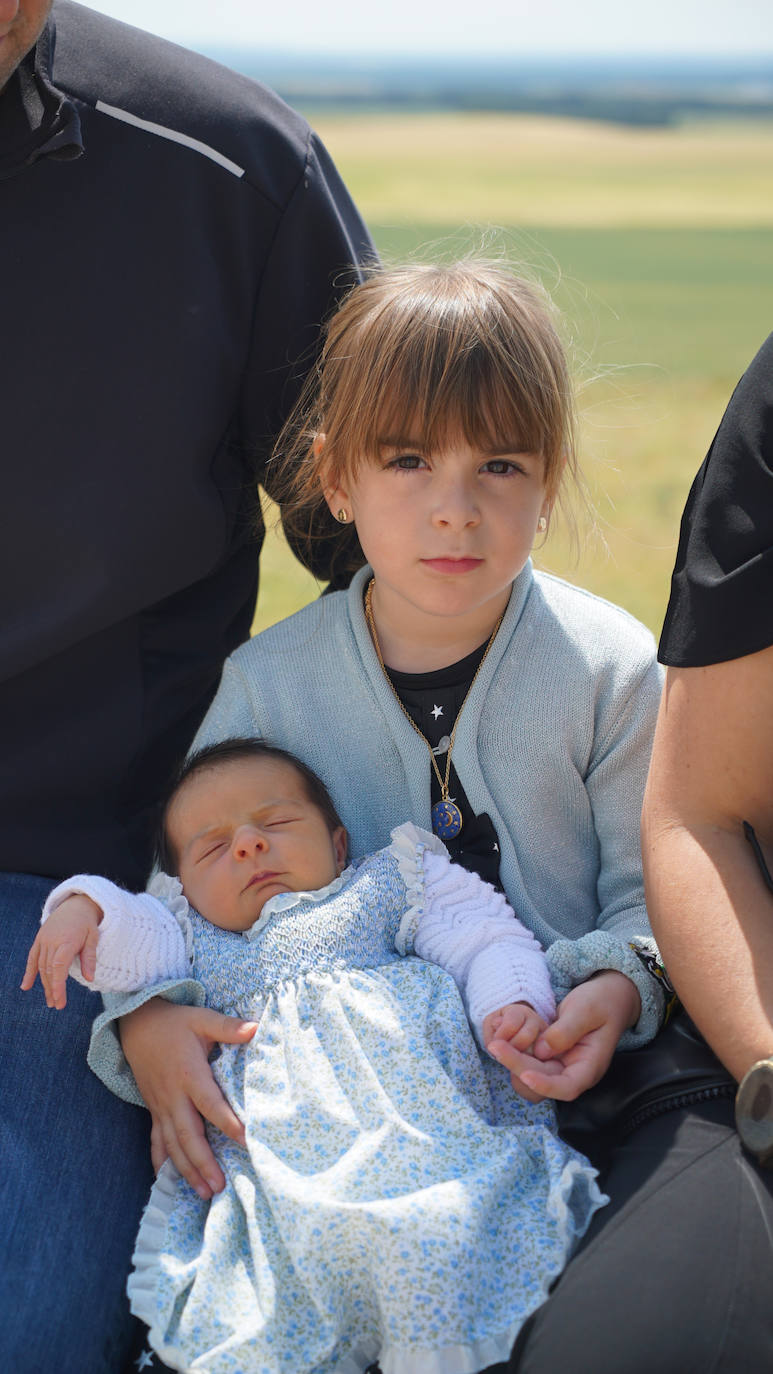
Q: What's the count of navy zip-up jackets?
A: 1